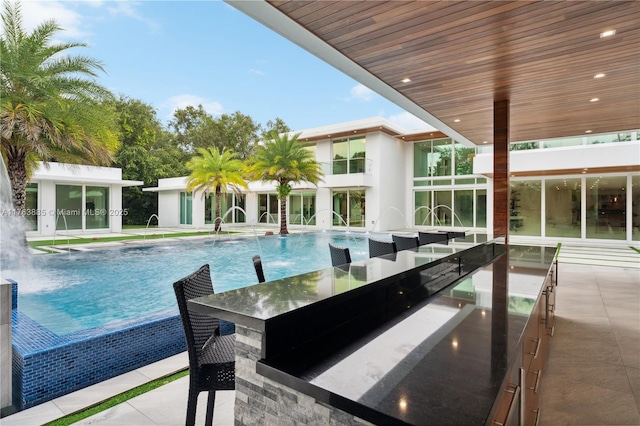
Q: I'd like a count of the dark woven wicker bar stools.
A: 7